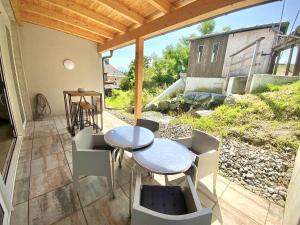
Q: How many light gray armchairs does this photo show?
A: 3